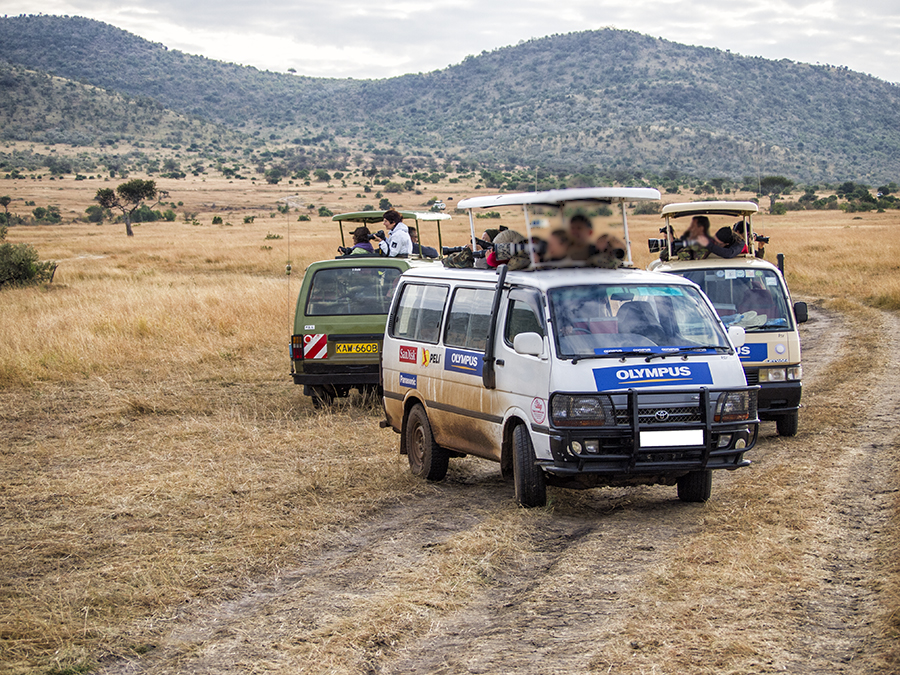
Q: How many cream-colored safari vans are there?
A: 1